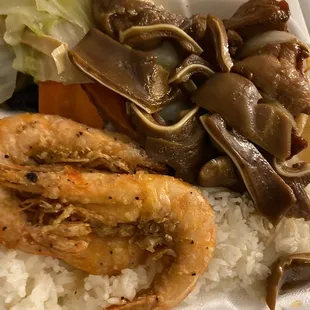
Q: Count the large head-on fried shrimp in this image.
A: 2